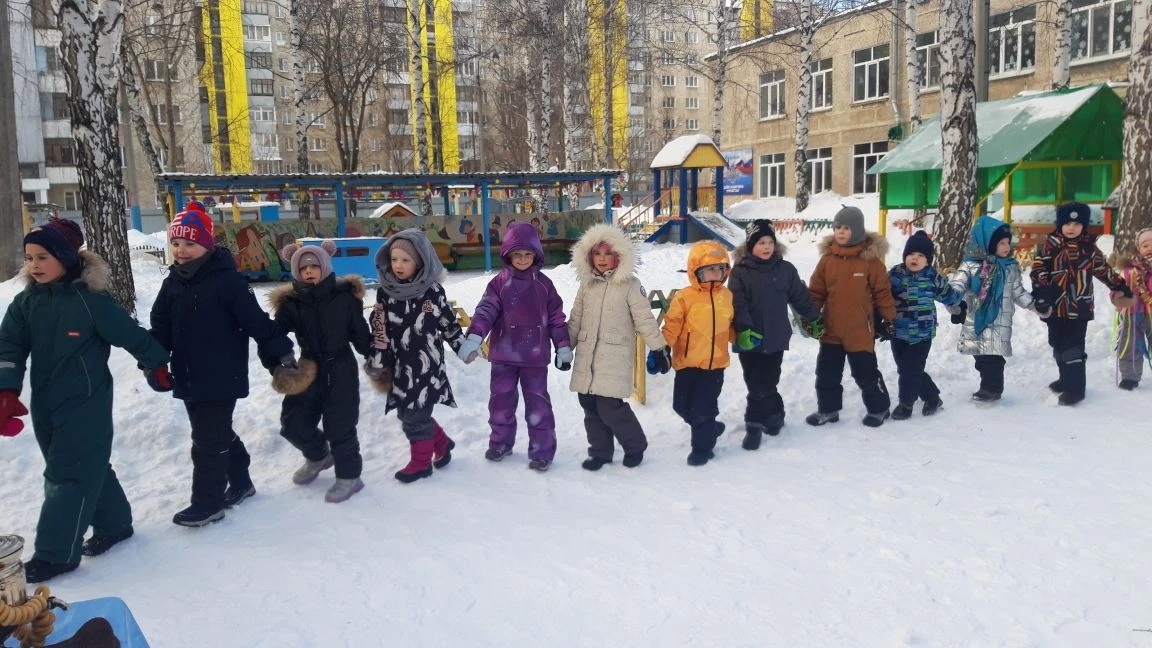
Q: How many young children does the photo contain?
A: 13